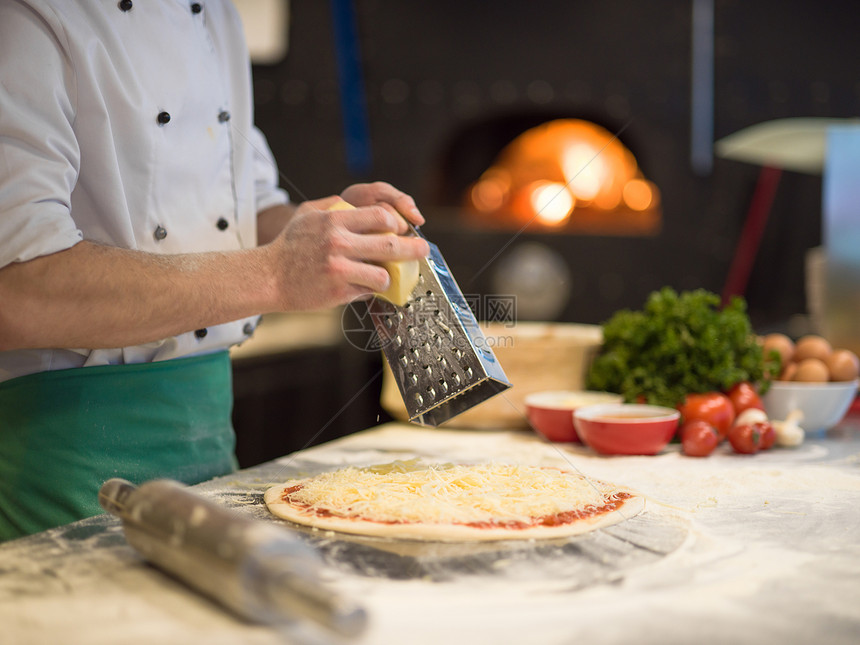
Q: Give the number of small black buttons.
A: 8